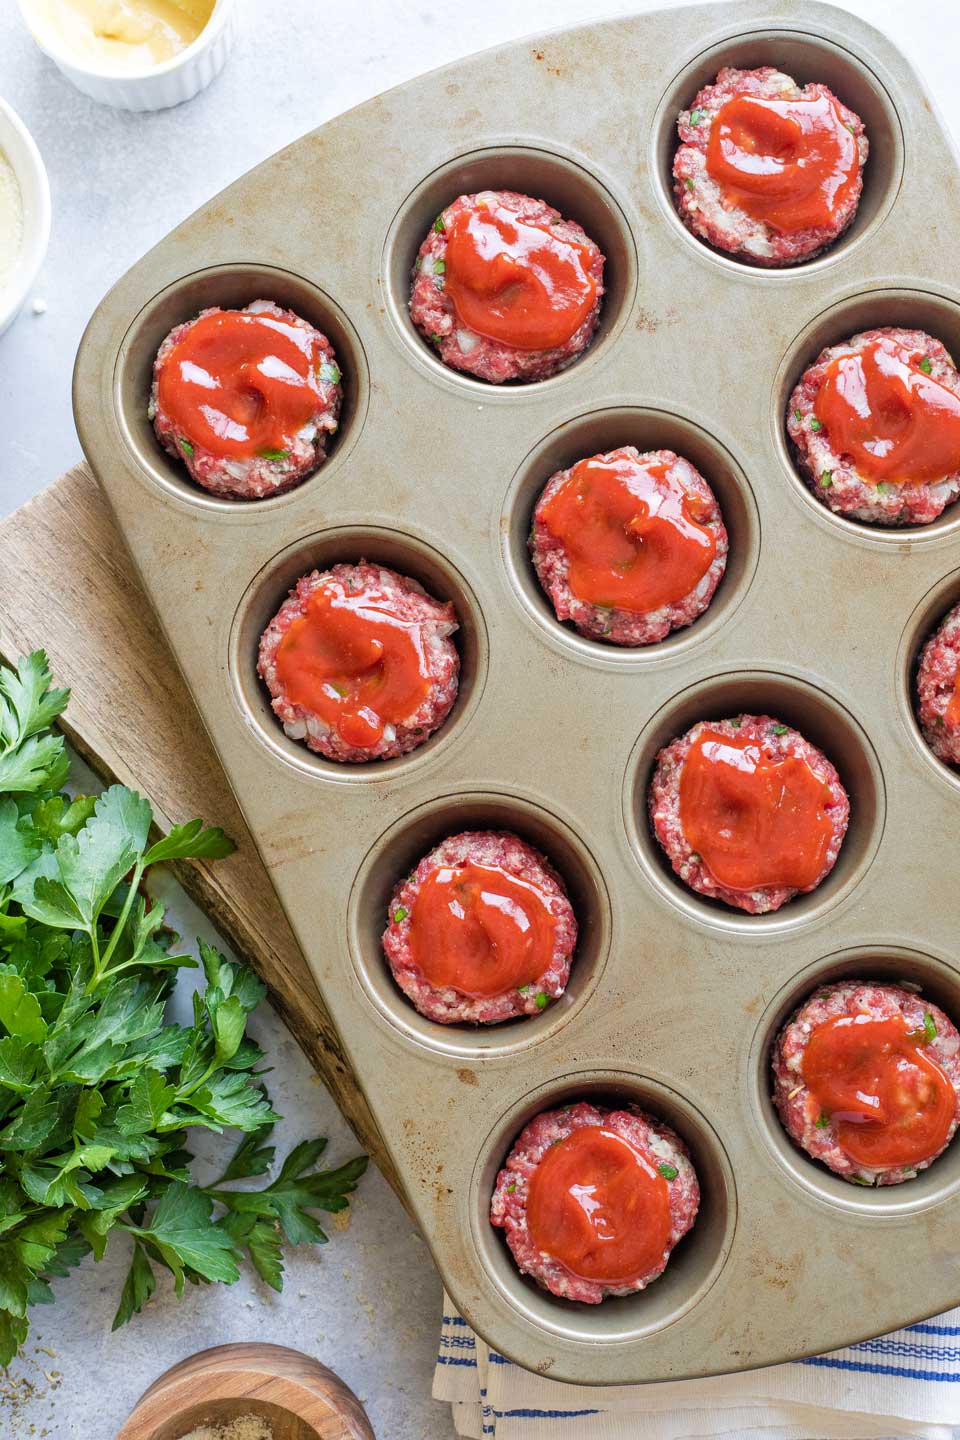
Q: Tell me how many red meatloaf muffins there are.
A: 11